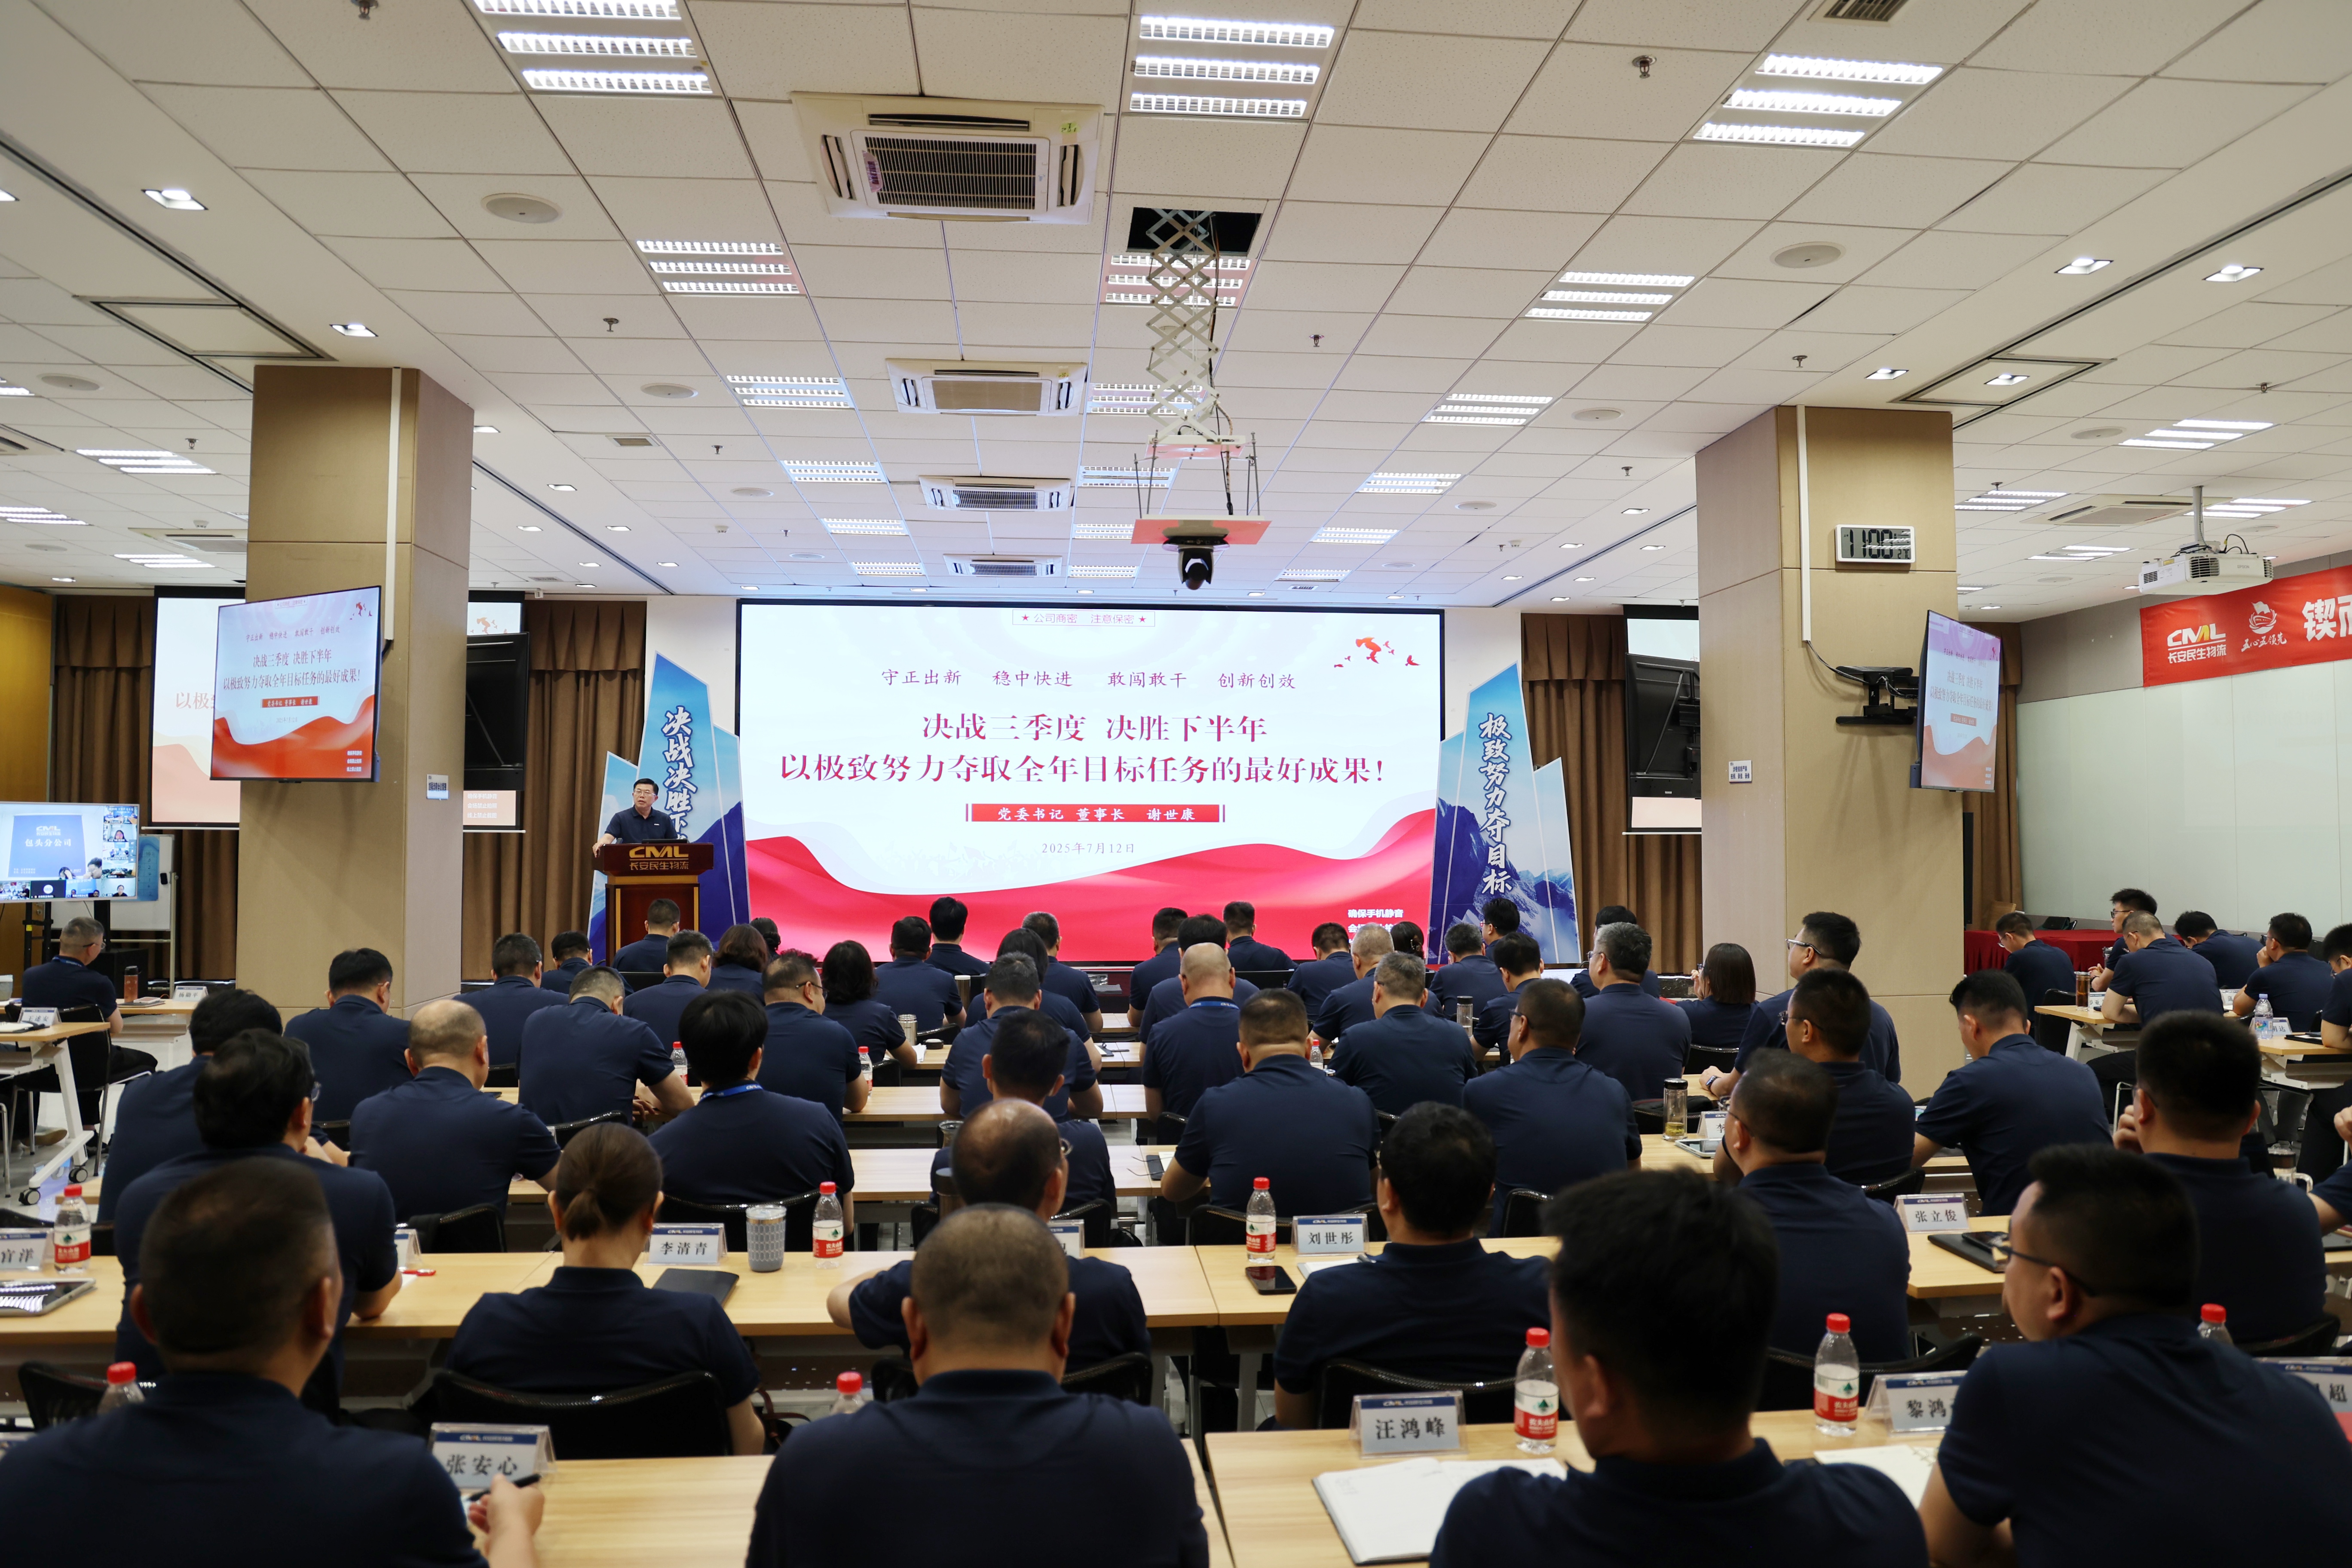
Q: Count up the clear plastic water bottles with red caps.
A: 11